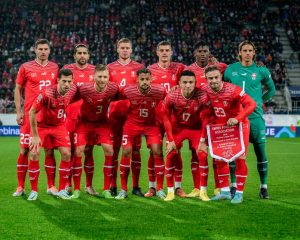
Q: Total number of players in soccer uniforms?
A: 11